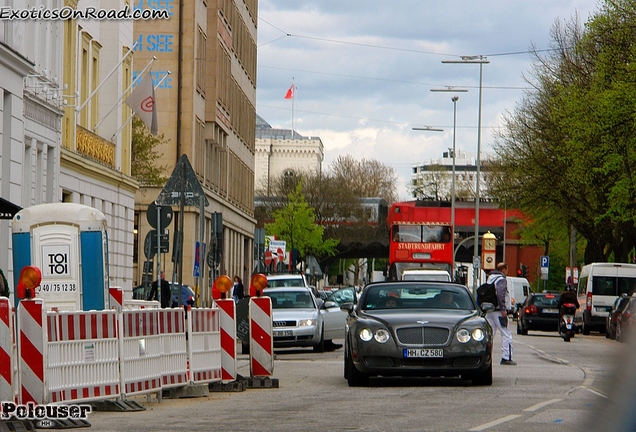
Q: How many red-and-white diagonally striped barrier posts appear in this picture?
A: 5